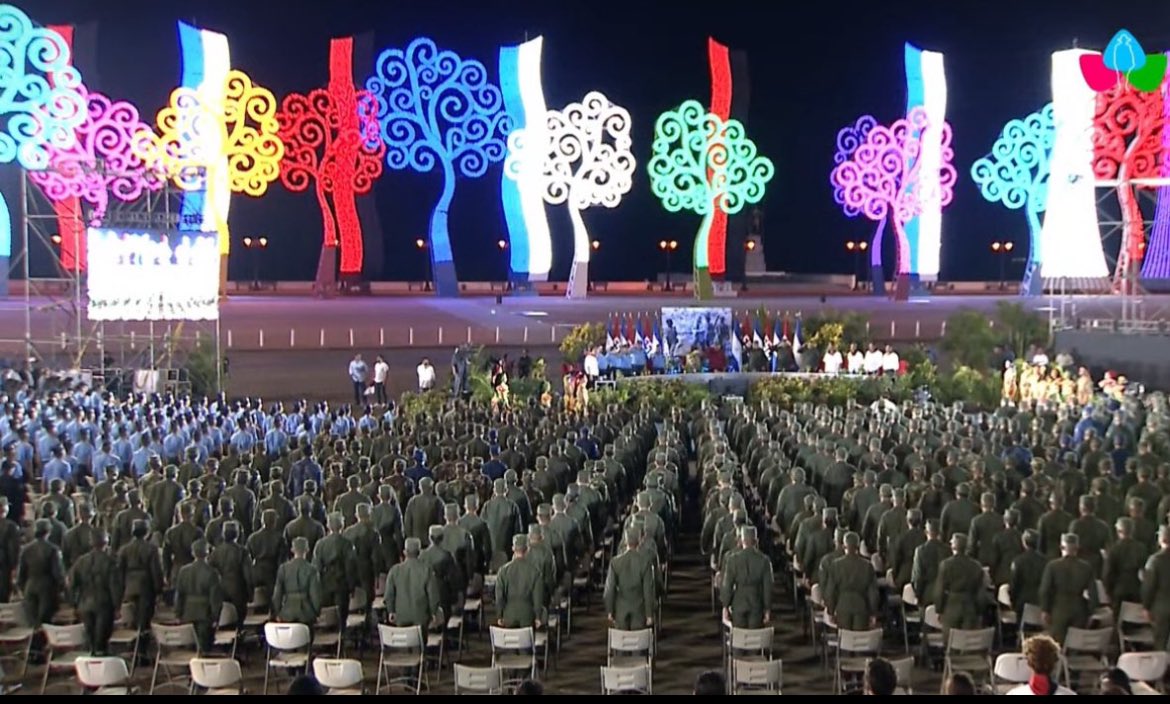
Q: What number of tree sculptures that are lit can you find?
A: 11